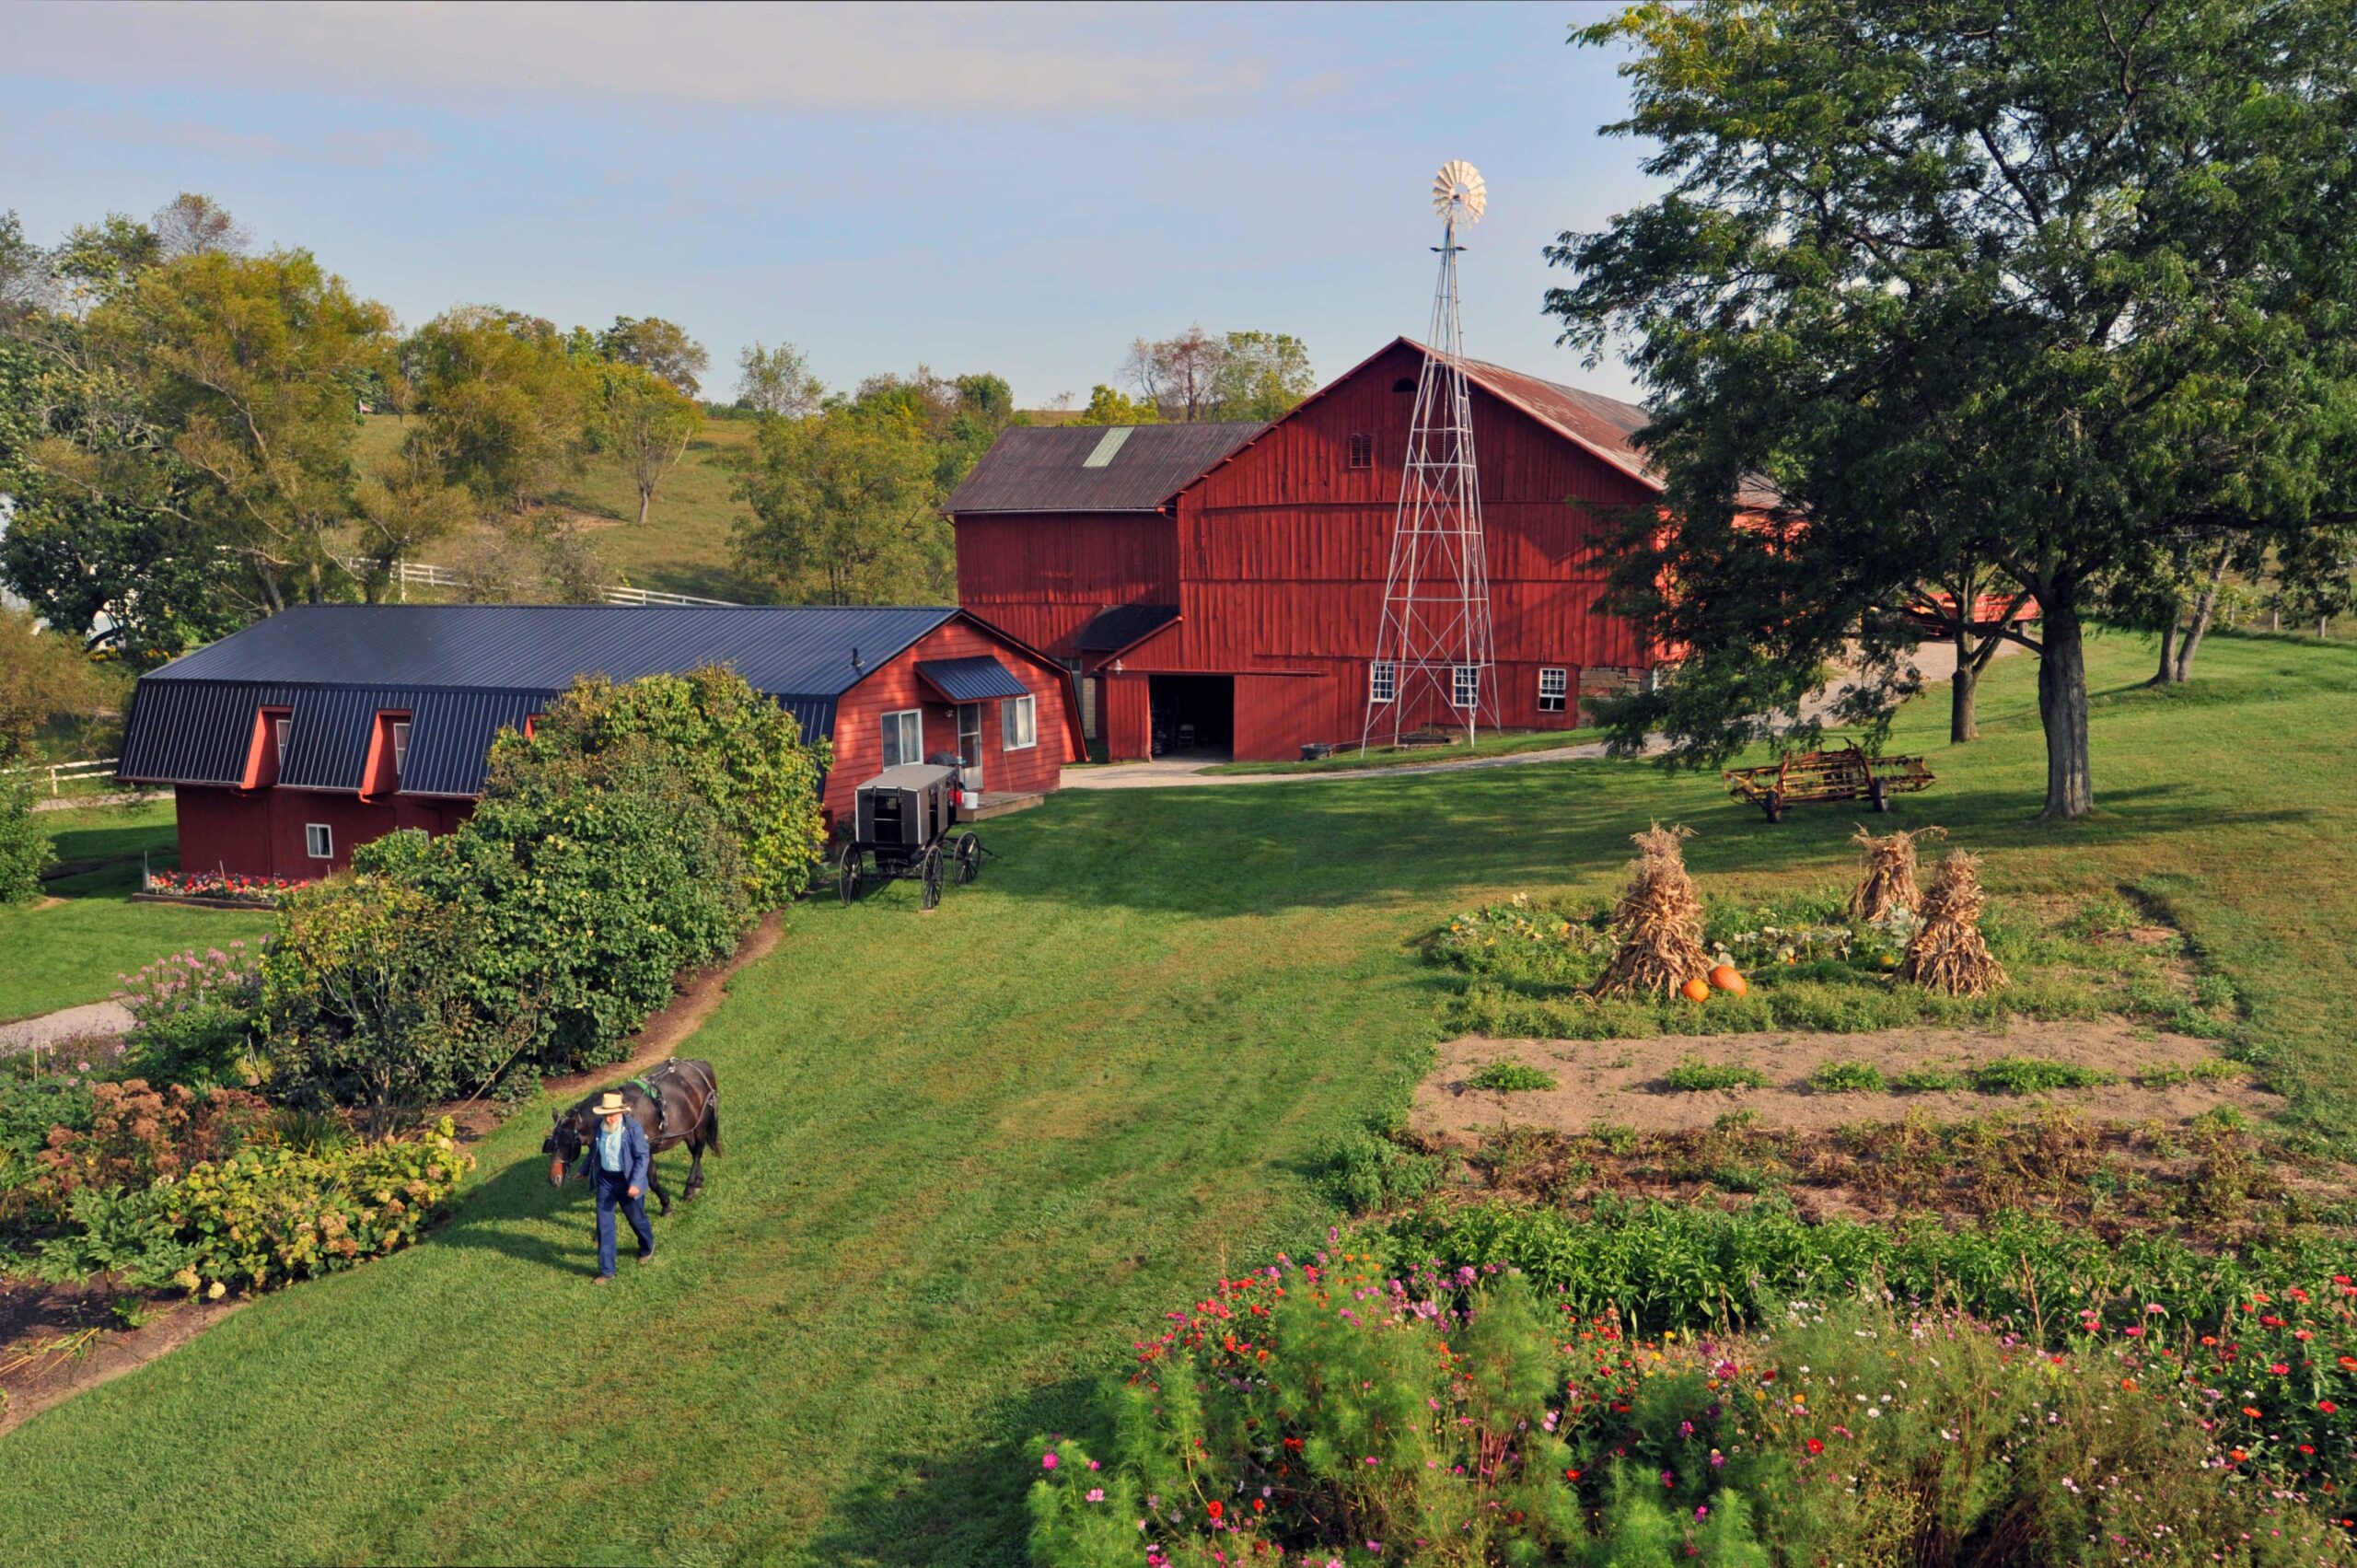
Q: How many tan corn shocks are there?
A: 3